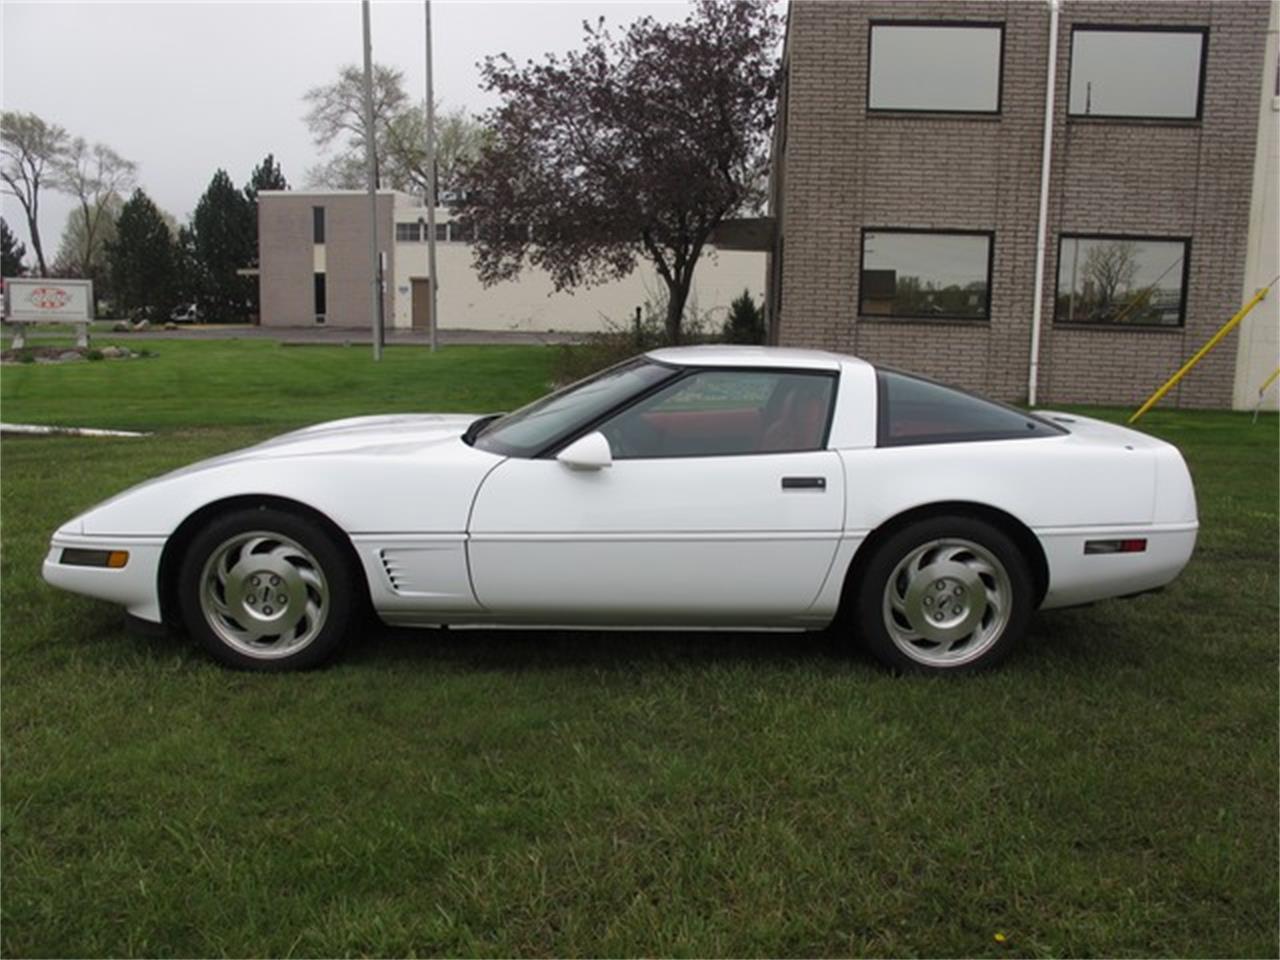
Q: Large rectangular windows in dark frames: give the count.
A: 4